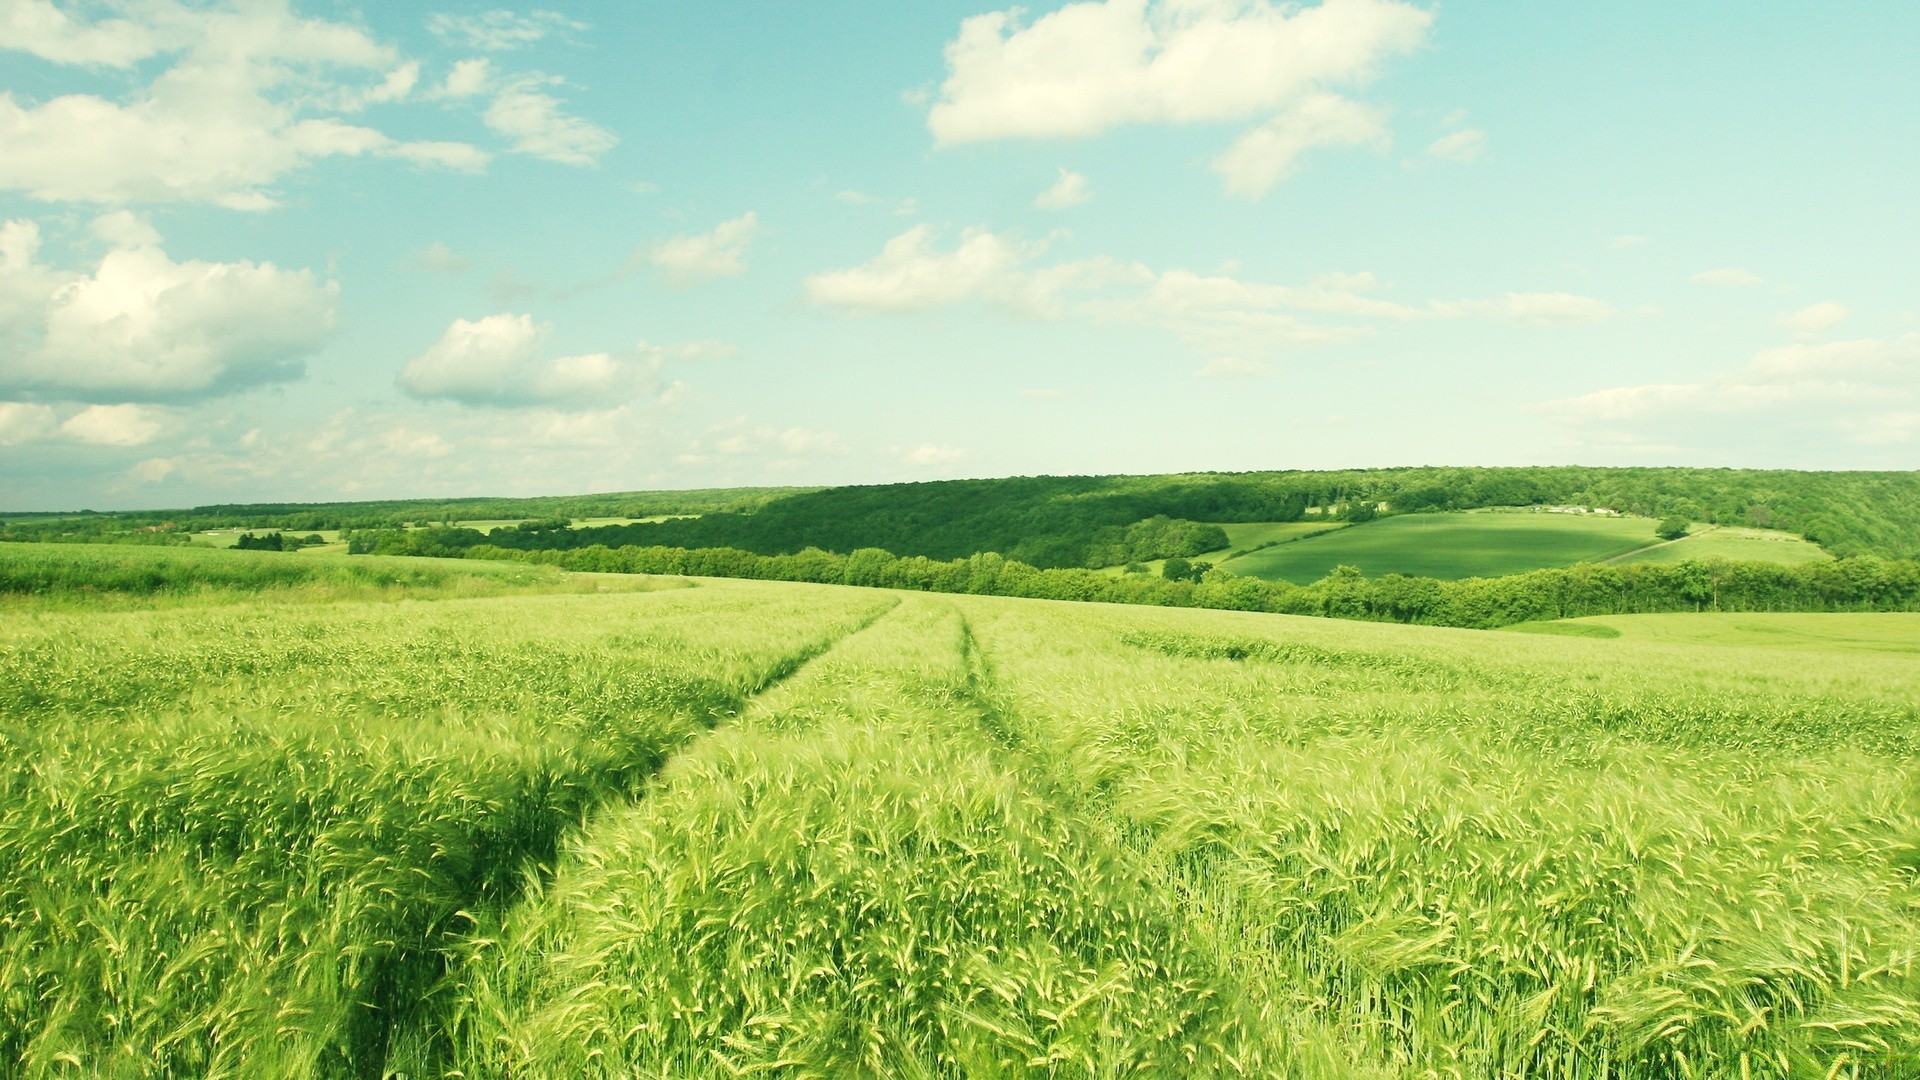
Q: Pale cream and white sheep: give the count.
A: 0